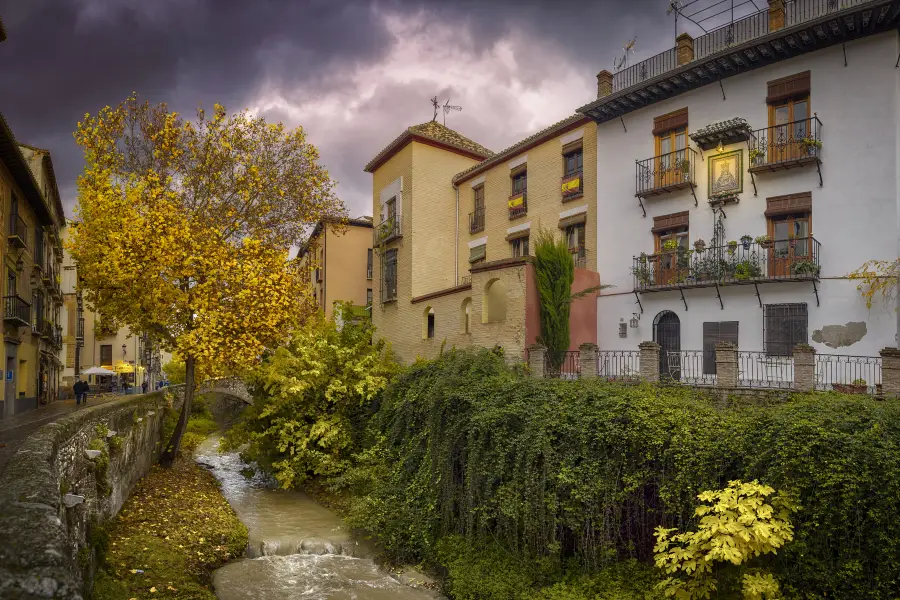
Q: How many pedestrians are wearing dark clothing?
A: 2